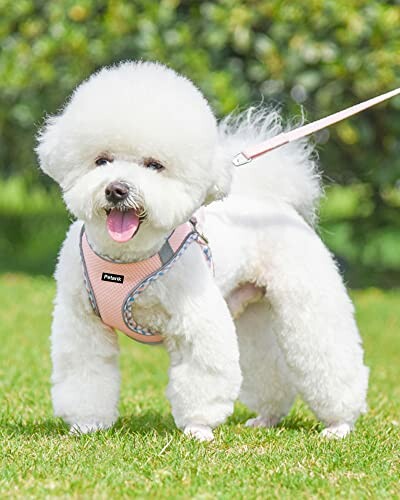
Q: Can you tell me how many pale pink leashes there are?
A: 1